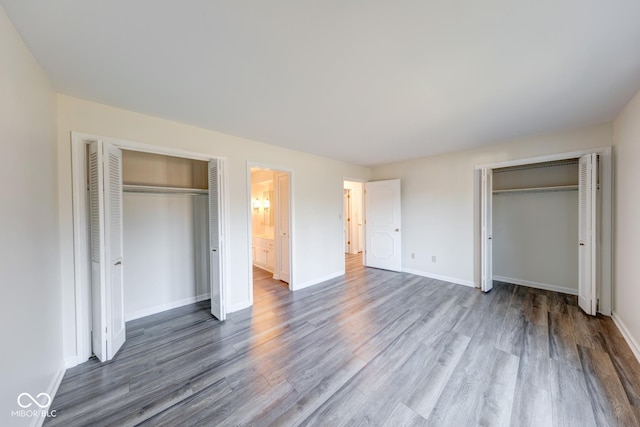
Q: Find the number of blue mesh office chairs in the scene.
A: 0